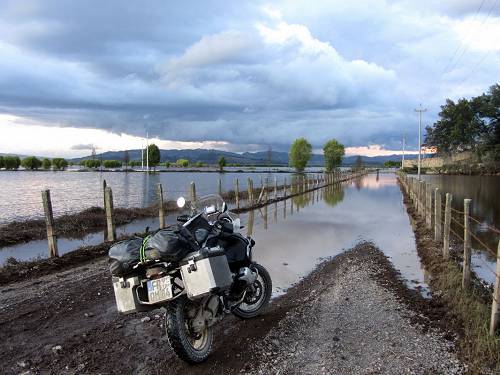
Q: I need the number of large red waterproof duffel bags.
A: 0